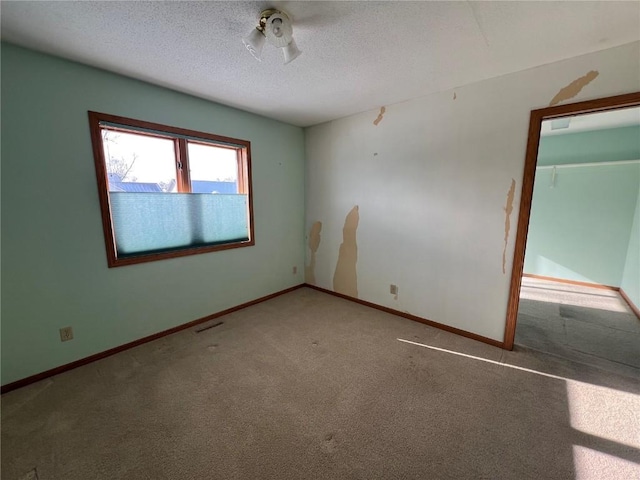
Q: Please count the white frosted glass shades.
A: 3